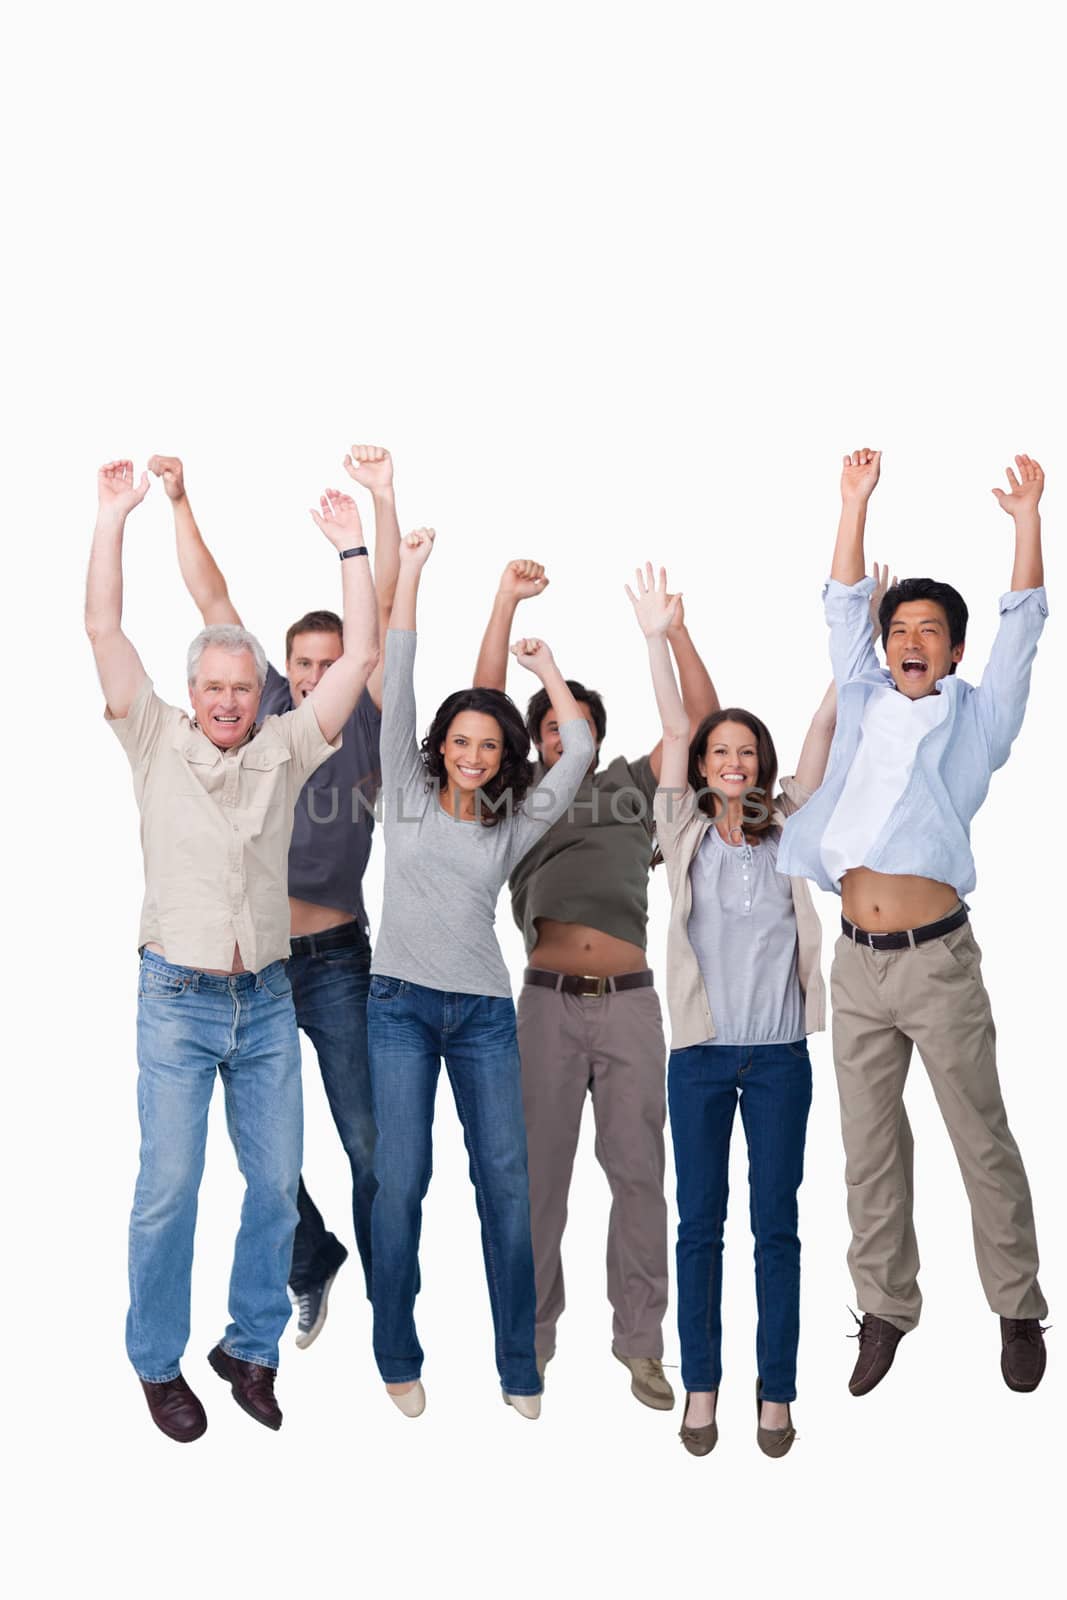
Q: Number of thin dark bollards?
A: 0